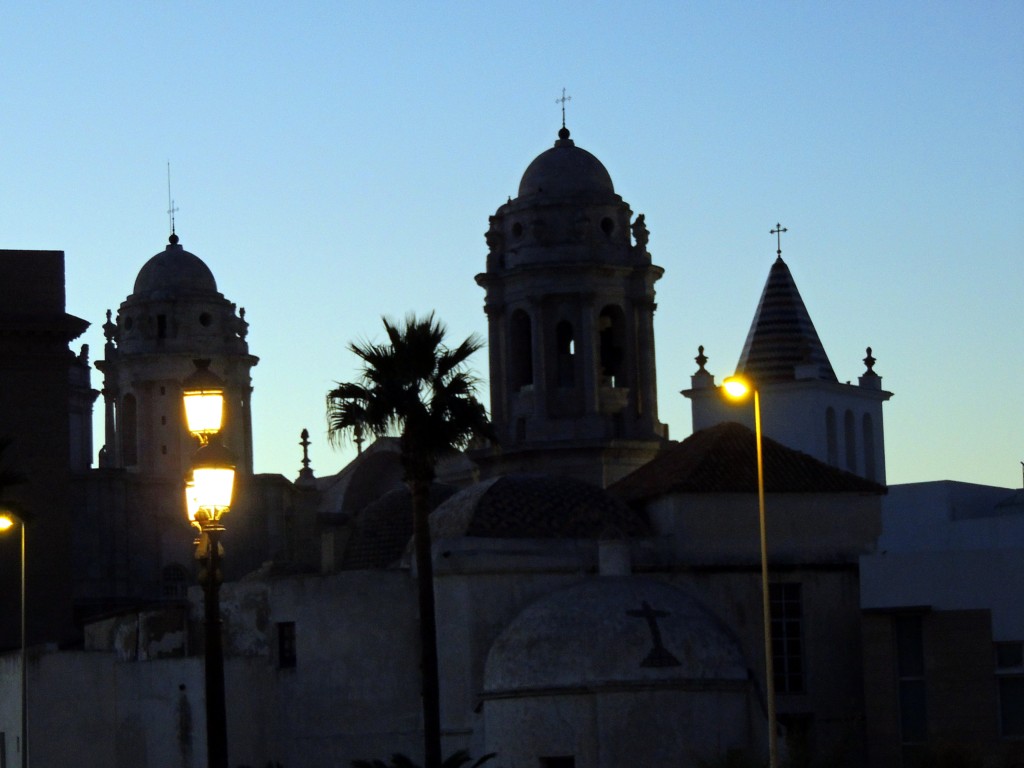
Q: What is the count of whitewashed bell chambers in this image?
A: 1